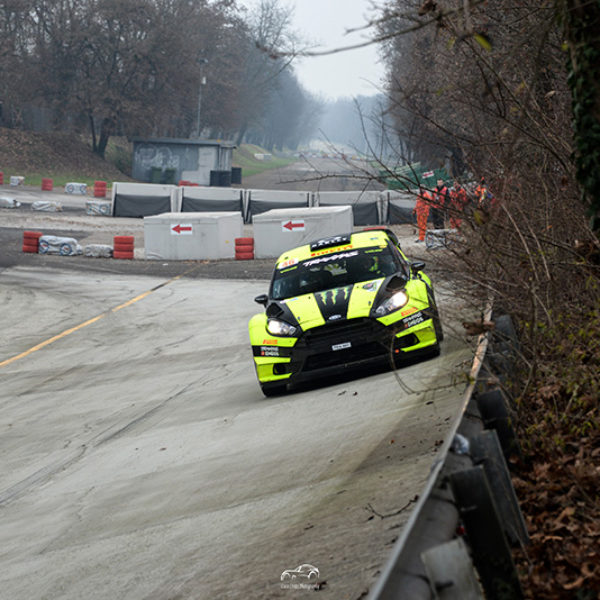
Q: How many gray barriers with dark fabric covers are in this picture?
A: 5